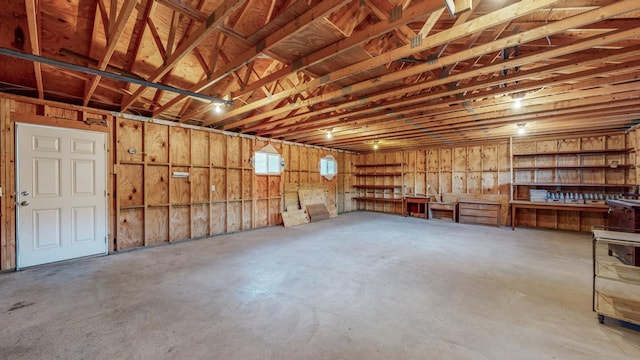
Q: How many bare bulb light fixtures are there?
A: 5